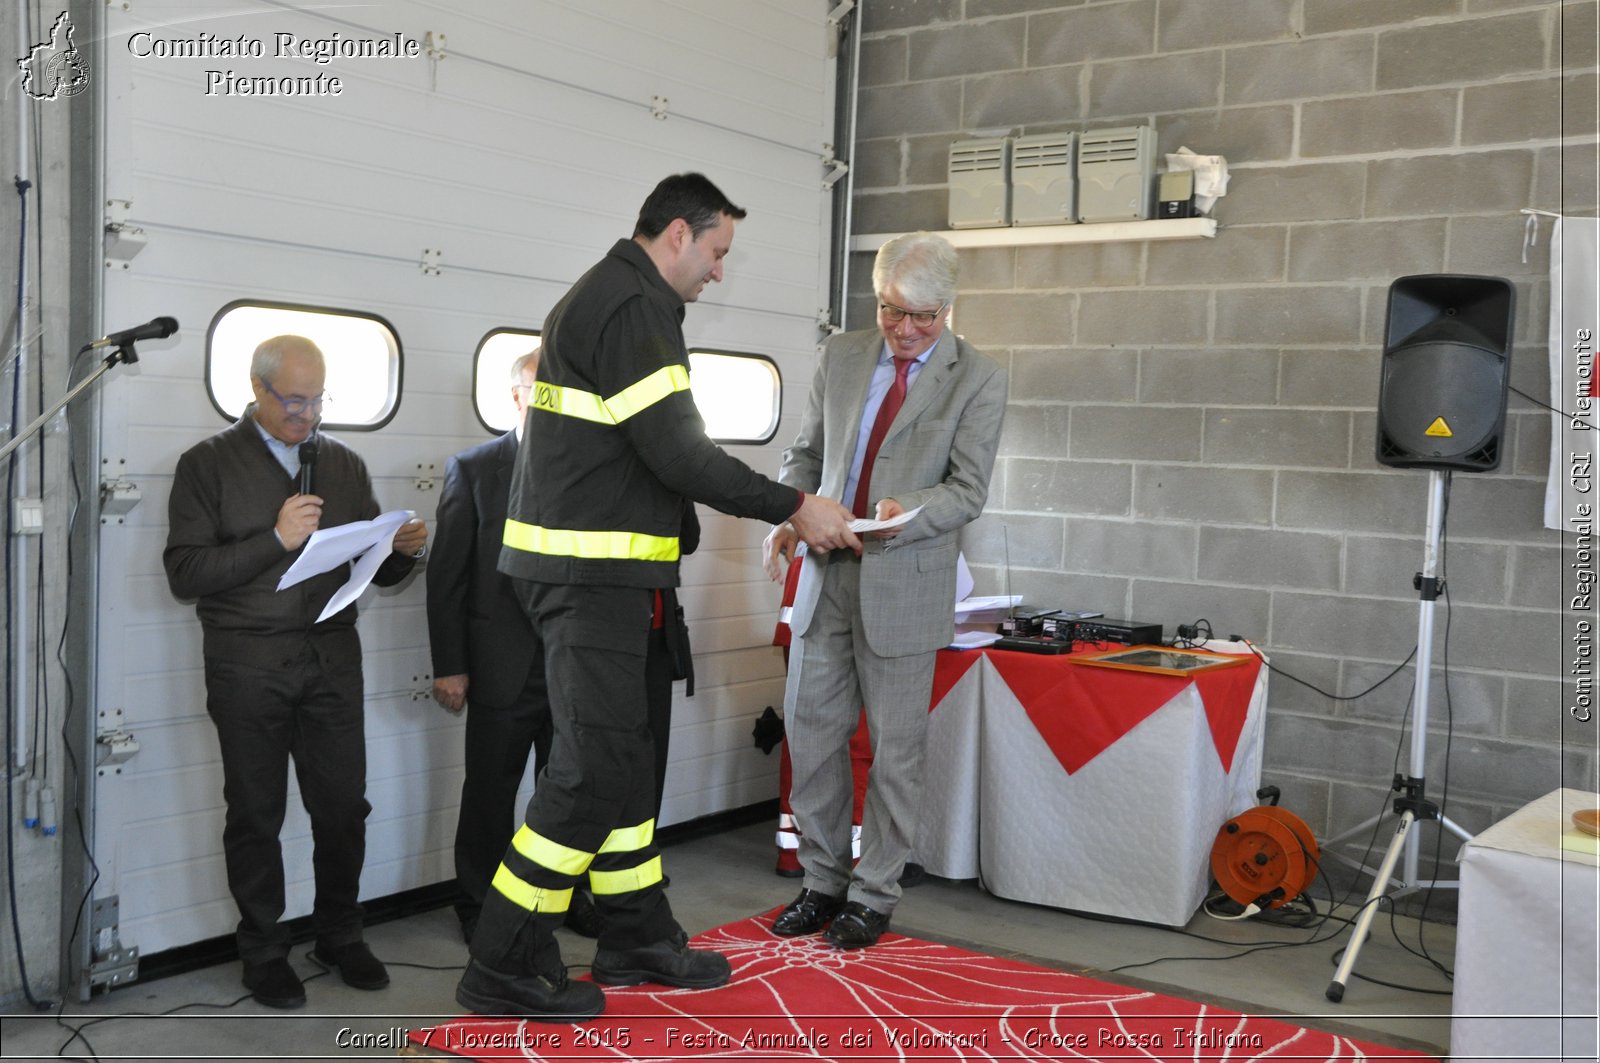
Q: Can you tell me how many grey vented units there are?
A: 3